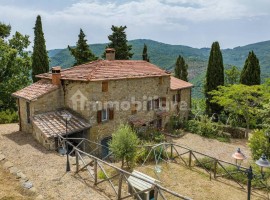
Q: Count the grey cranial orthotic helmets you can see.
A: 0